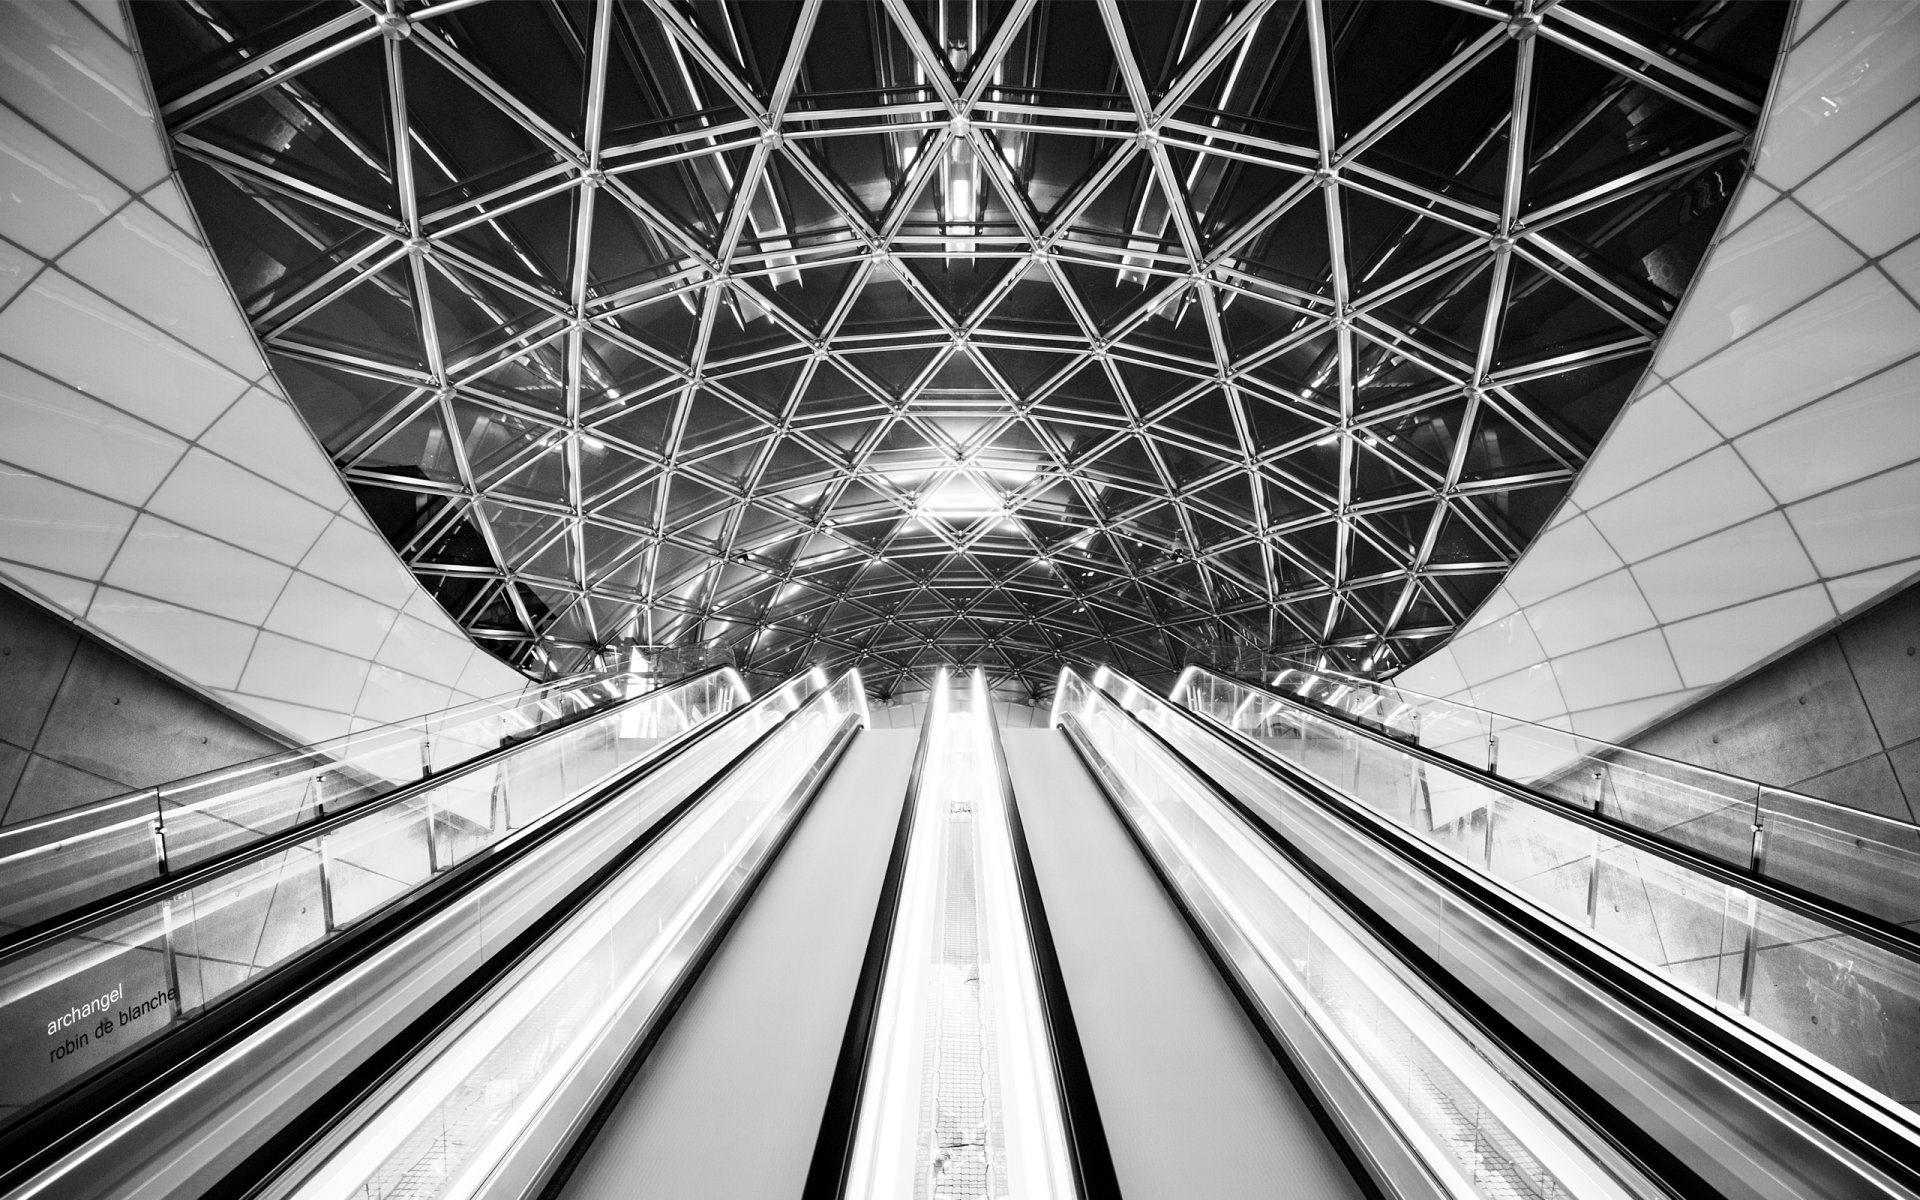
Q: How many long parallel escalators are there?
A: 4